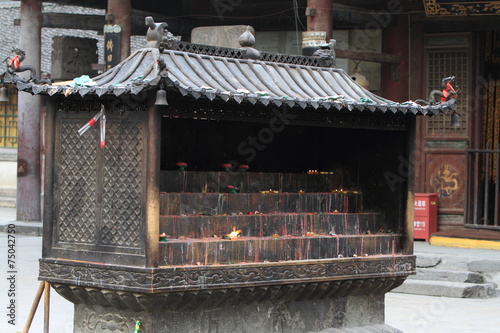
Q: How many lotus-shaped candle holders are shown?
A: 4